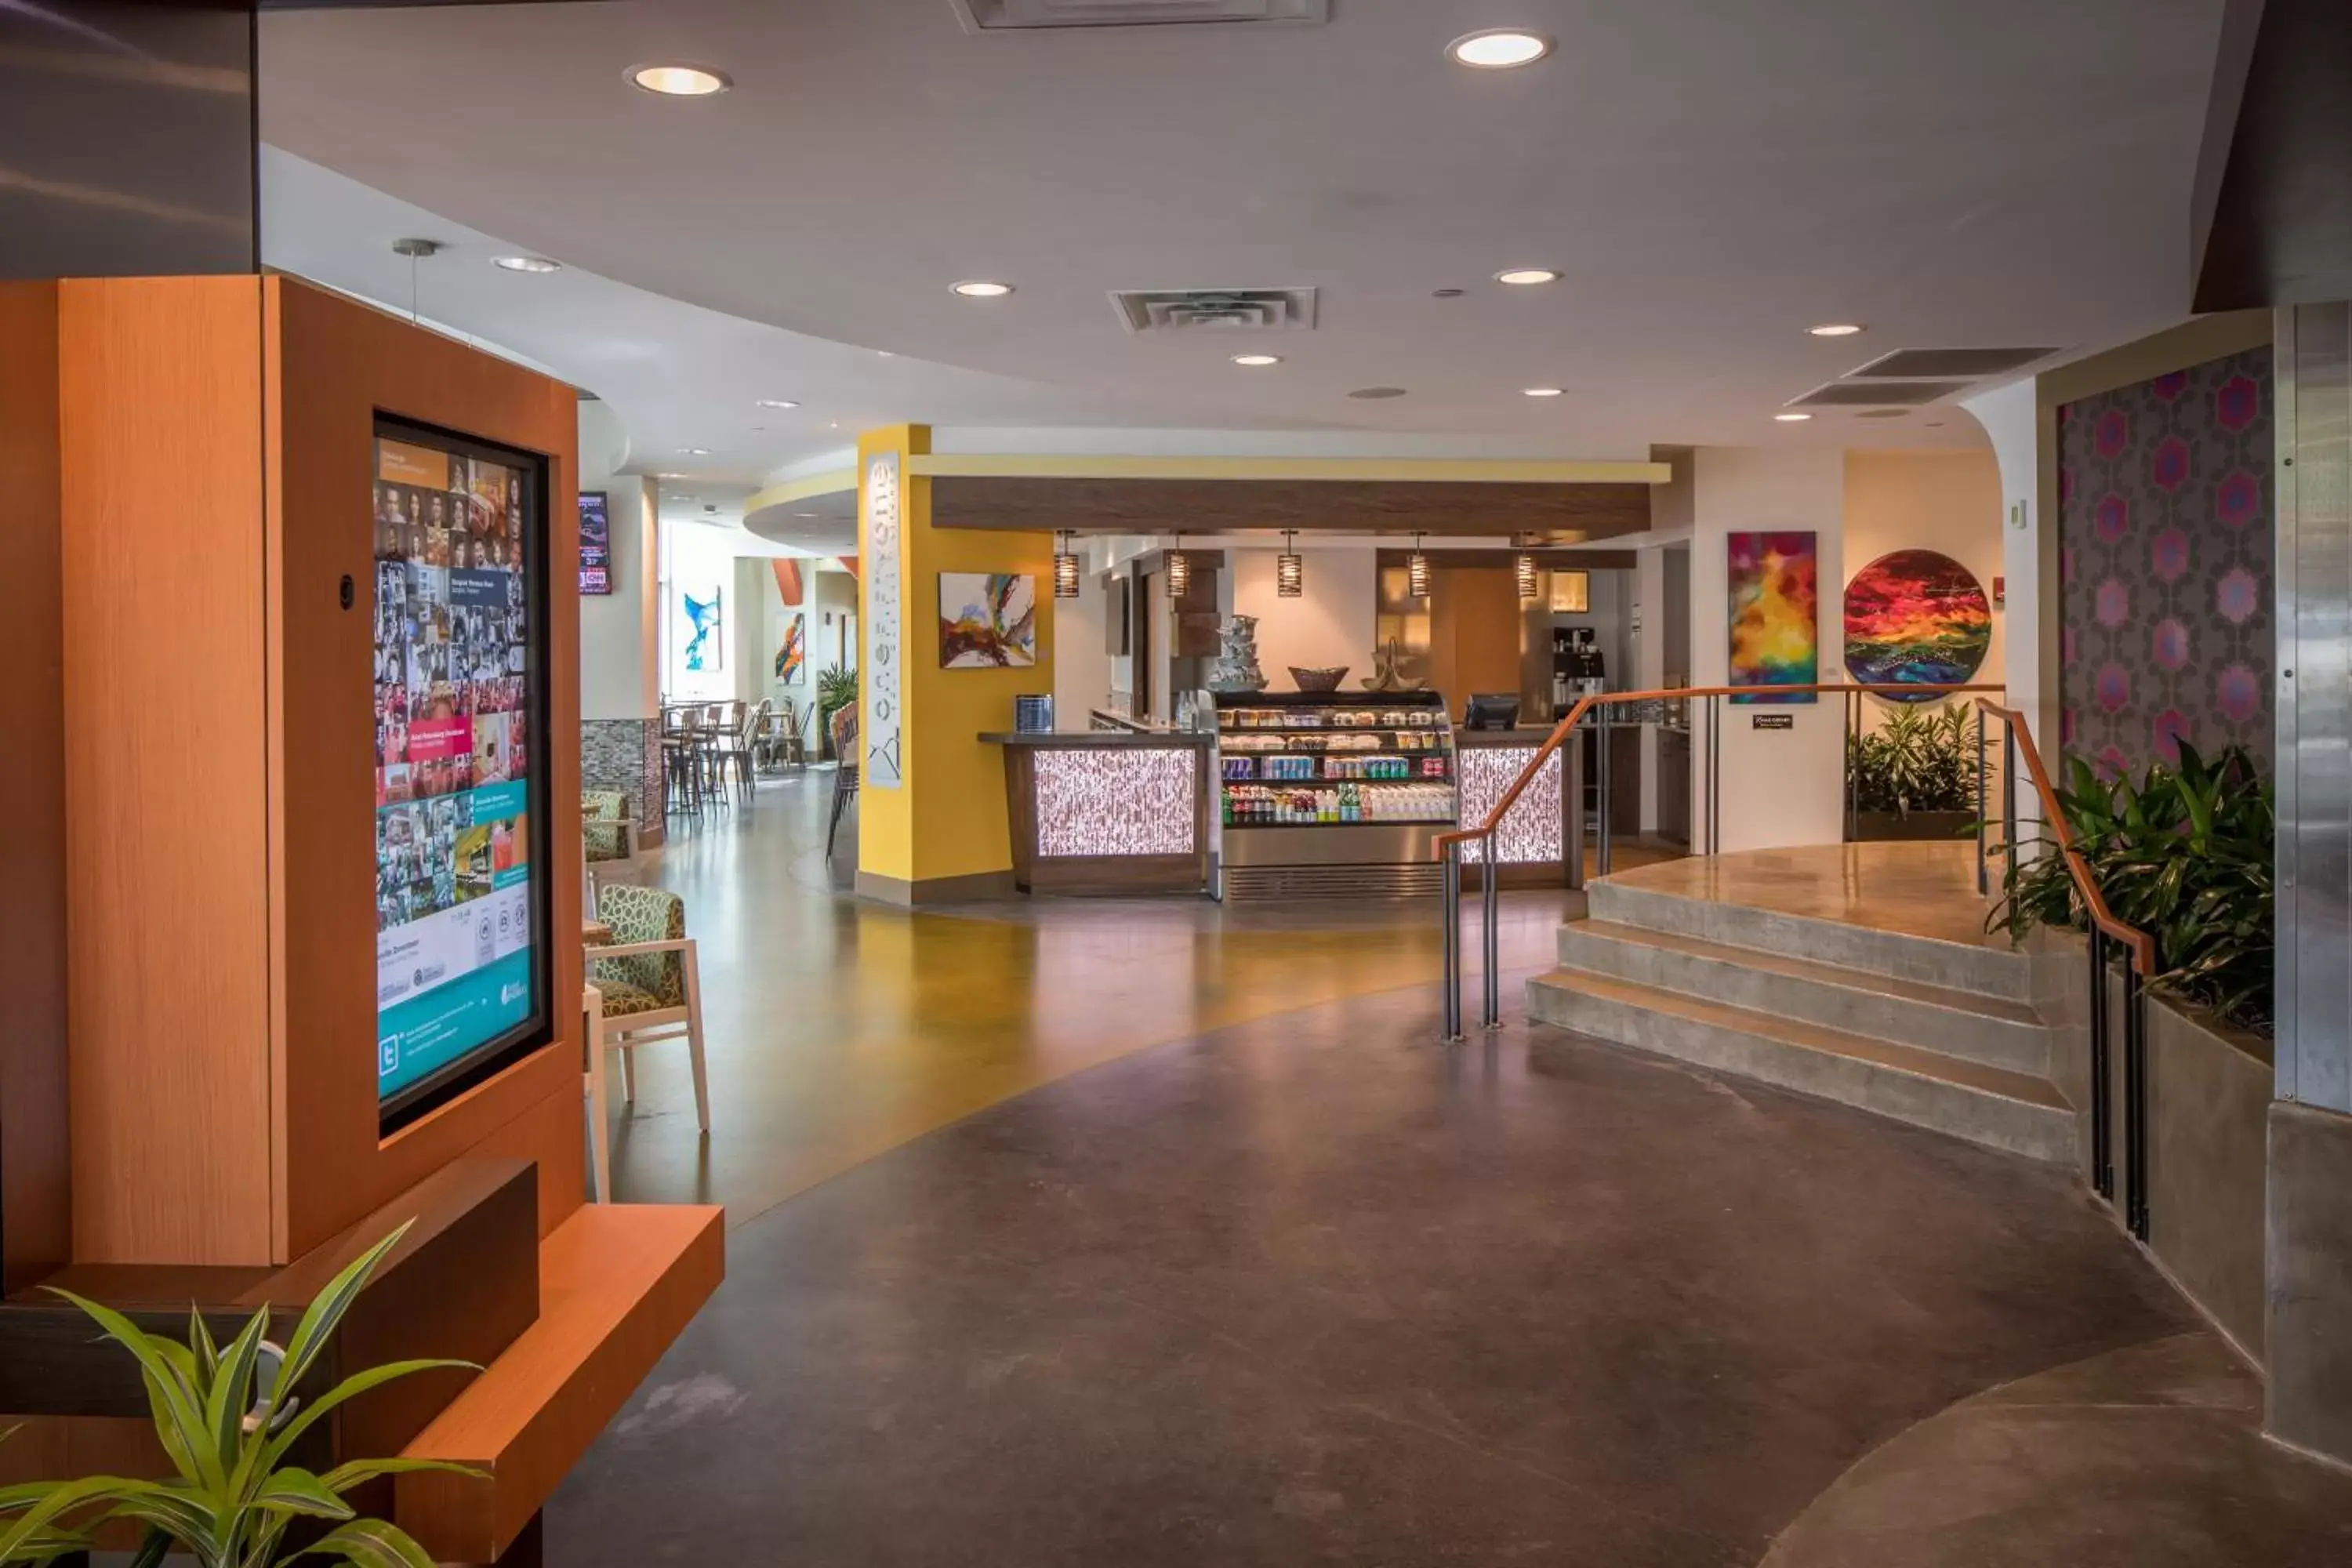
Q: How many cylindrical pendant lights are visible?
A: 5